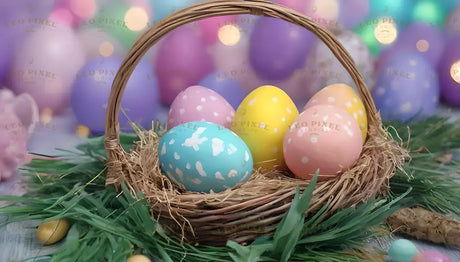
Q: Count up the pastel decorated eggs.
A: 5